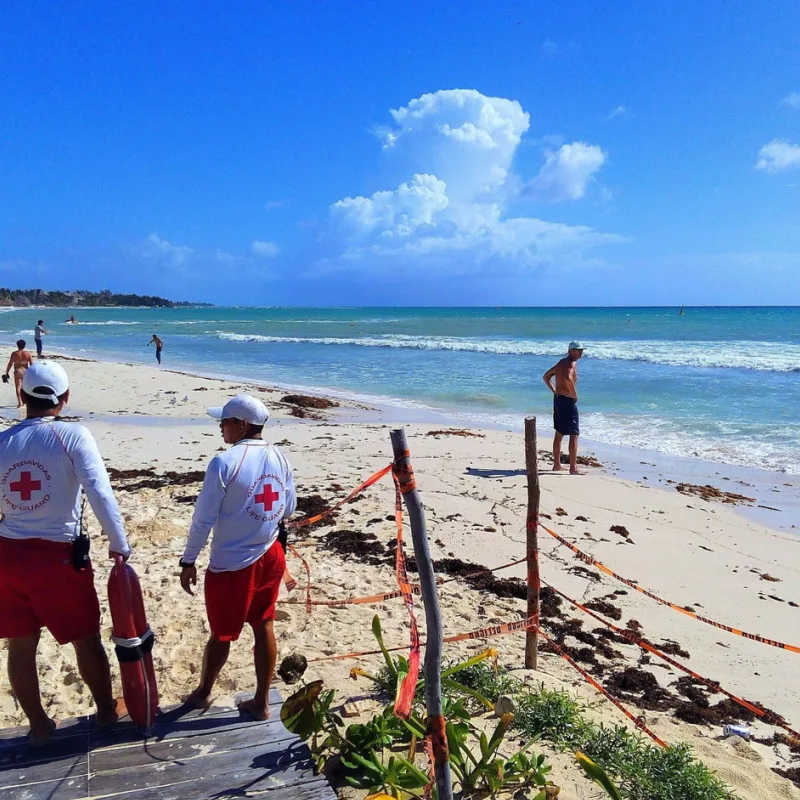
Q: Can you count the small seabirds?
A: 3